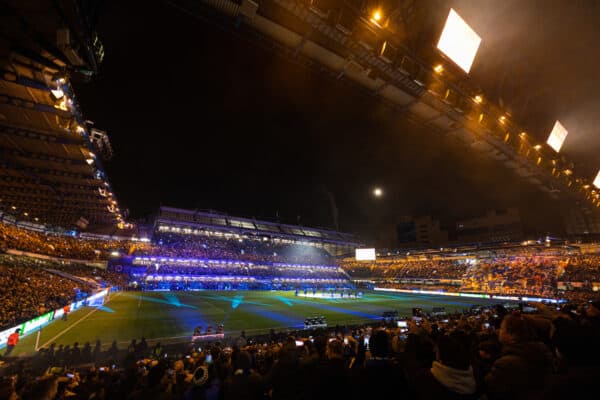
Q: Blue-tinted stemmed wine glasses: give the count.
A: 0